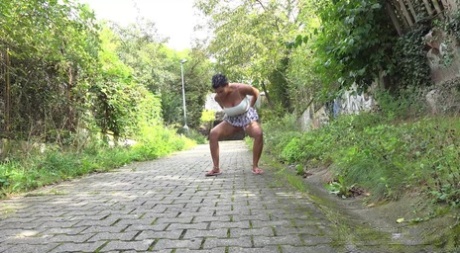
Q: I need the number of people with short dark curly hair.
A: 1